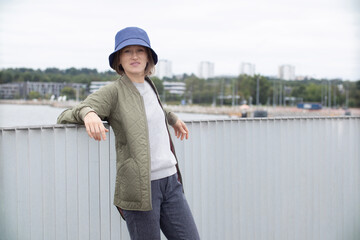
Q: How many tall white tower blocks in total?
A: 4